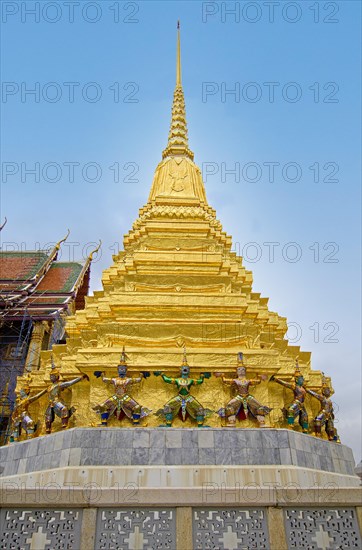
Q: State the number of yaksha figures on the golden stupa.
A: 7